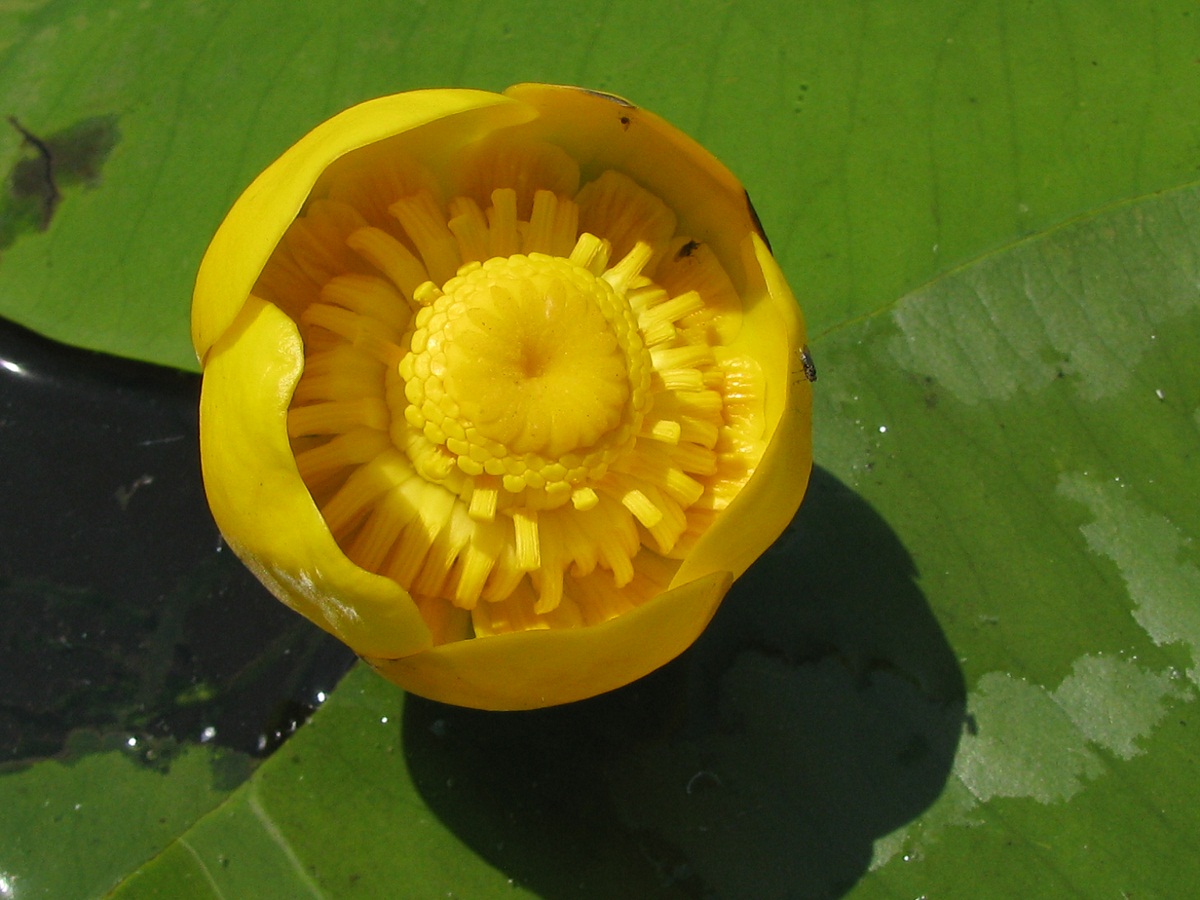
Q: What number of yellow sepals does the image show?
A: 5